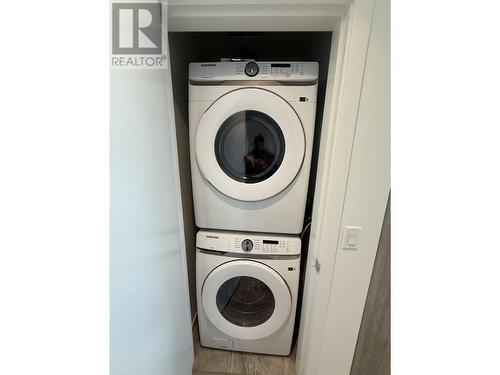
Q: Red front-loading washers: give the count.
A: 0